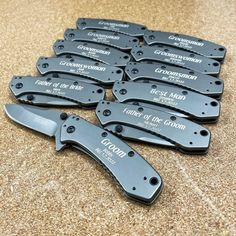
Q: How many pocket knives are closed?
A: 10